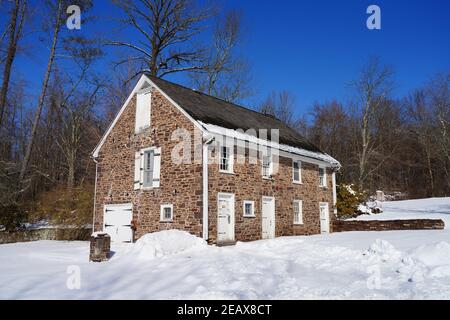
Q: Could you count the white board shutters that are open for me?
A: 2